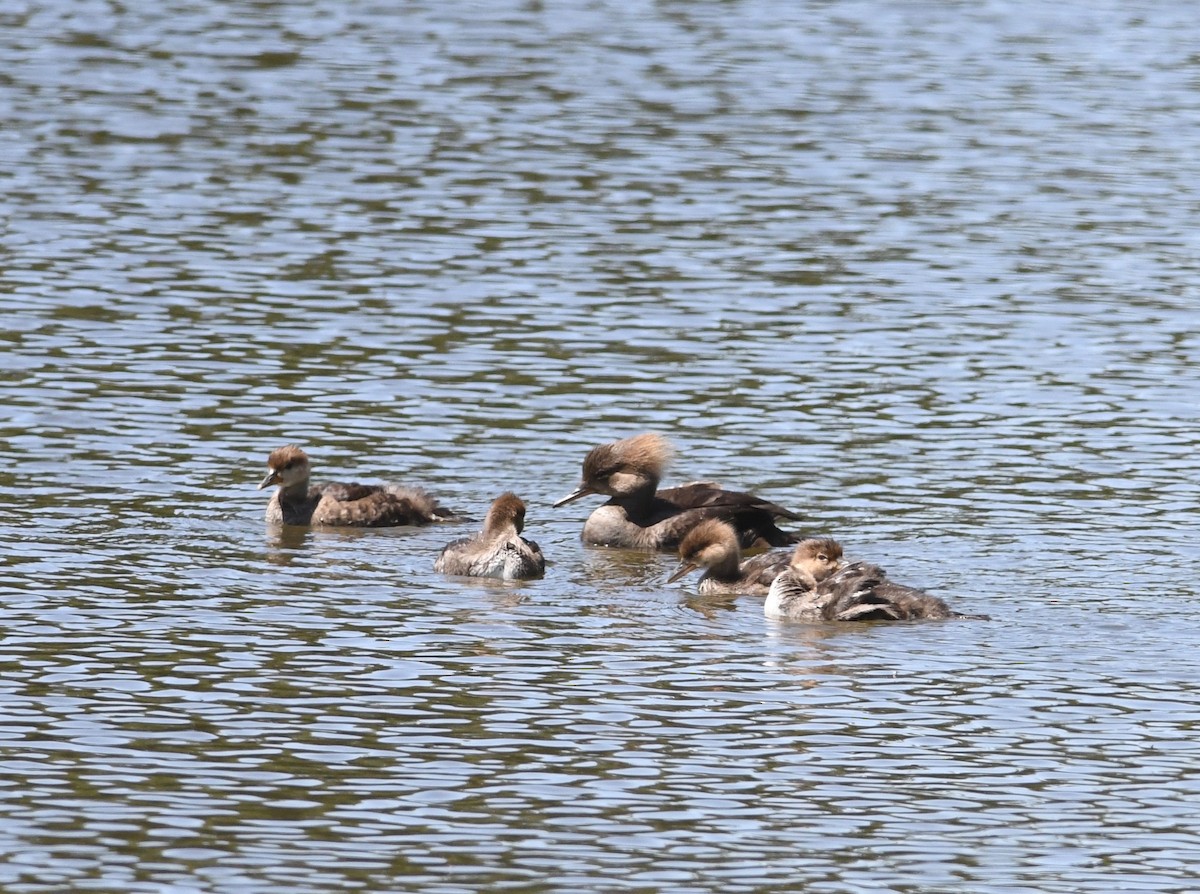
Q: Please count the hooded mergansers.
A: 5